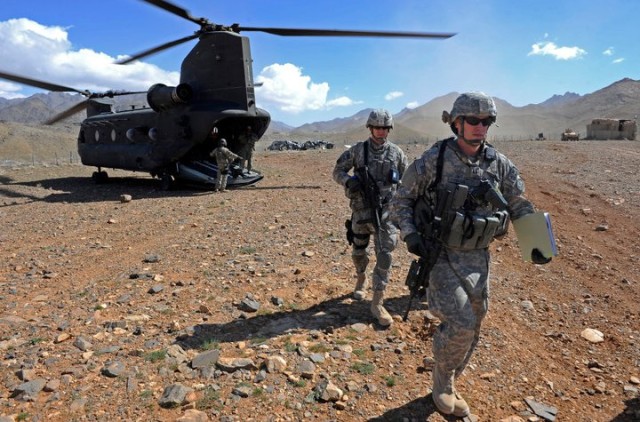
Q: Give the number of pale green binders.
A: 1